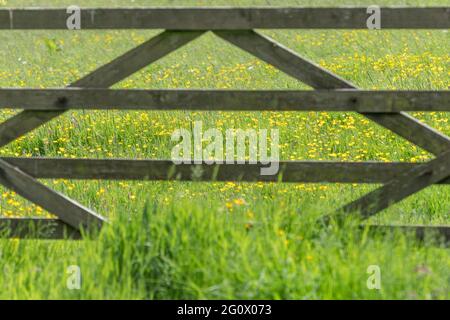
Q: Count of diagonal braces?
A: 4